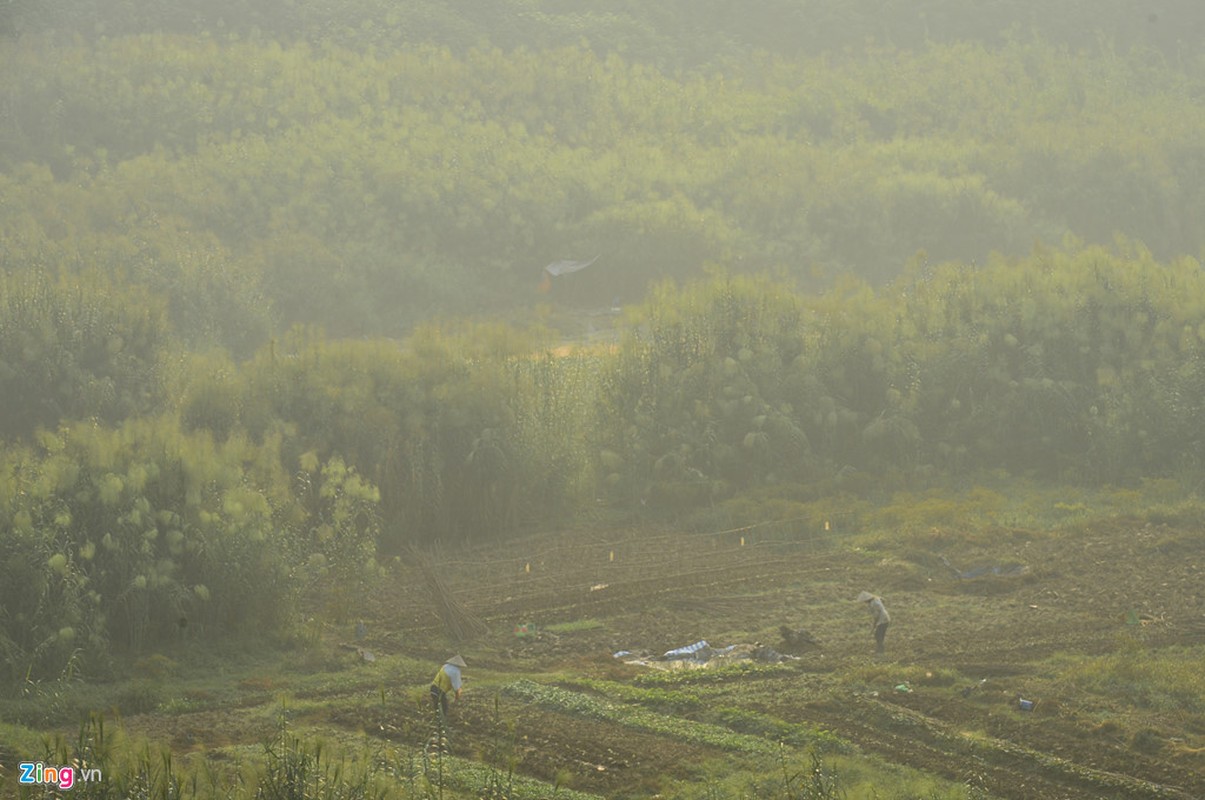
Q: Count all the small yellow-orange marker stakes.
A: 4